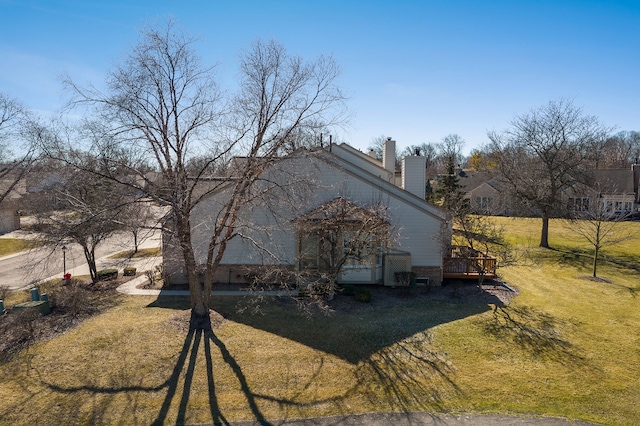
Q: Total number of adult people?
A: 0